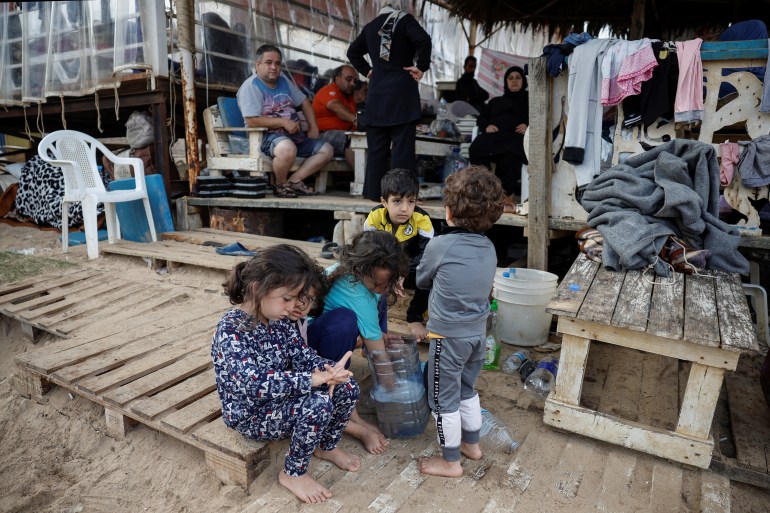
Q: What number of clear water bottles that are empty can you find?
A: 3